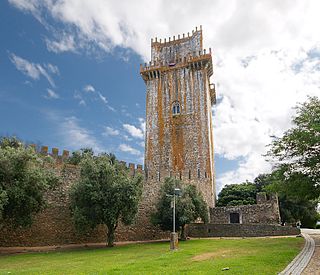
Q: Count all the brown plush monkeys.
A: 0